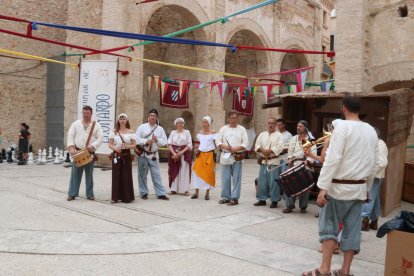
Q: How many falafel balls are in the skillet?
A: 0